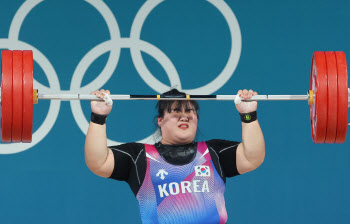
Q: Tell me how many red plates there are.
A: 6